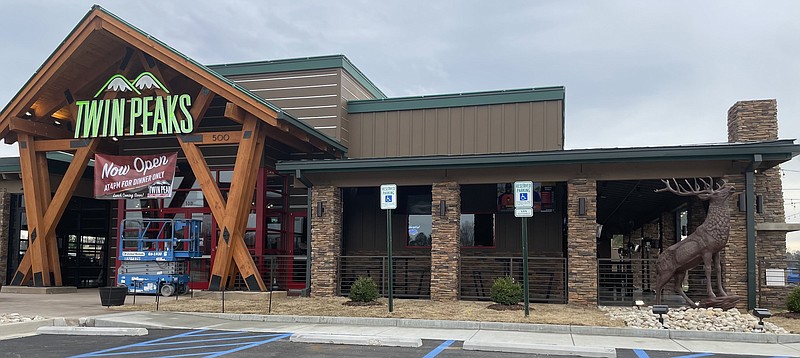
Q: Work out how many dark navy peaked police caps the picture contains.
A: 0